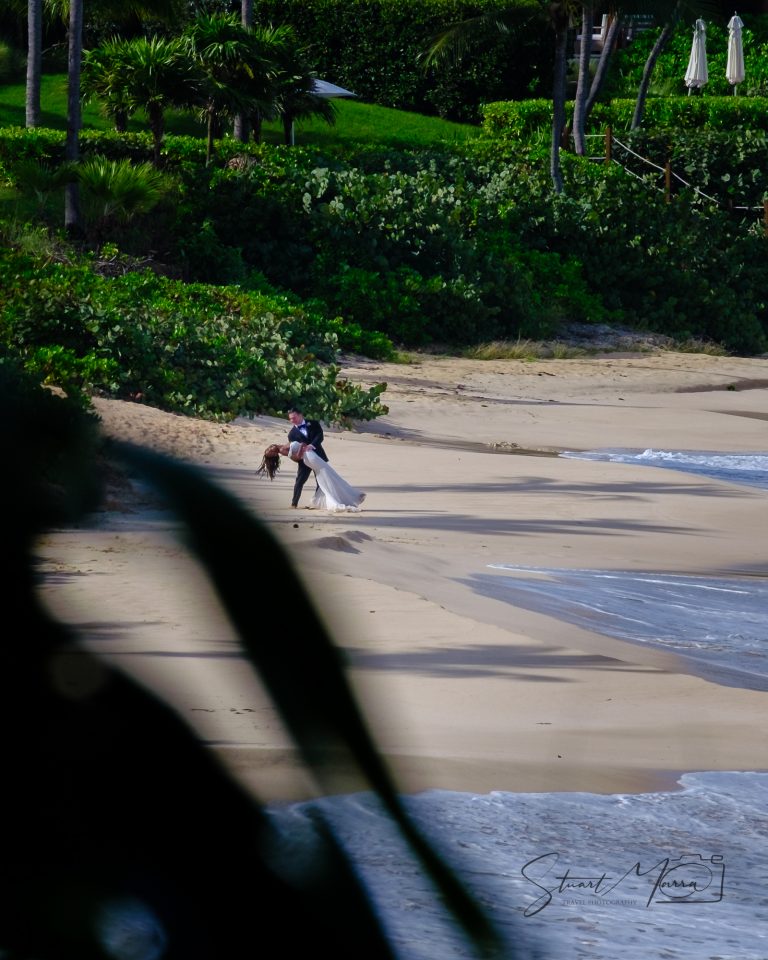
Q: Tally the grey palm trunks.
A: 7